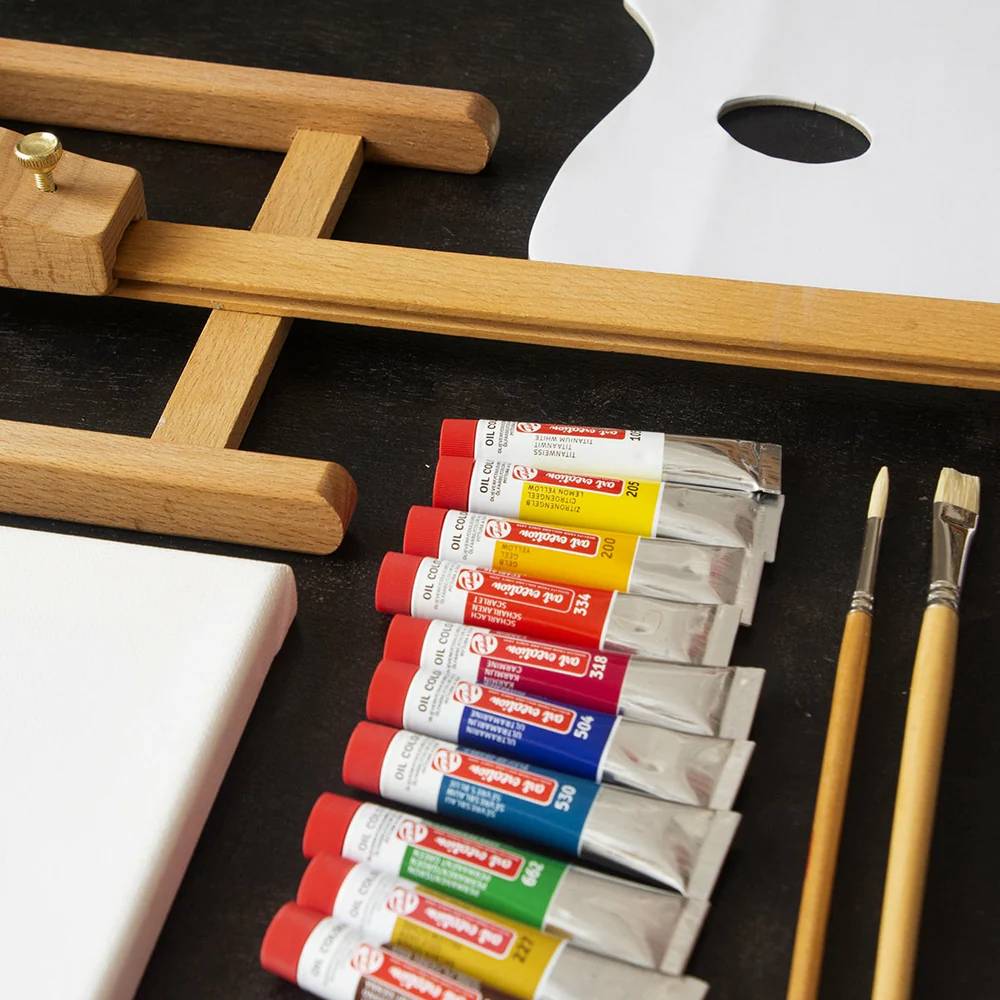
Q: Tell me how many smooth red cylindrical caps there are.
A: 10